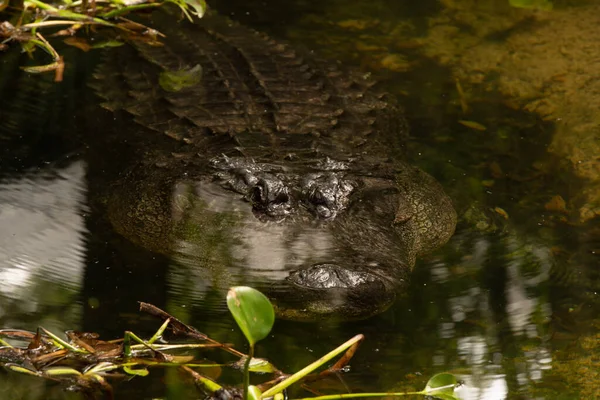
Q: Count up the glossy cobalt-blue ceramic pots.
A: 0